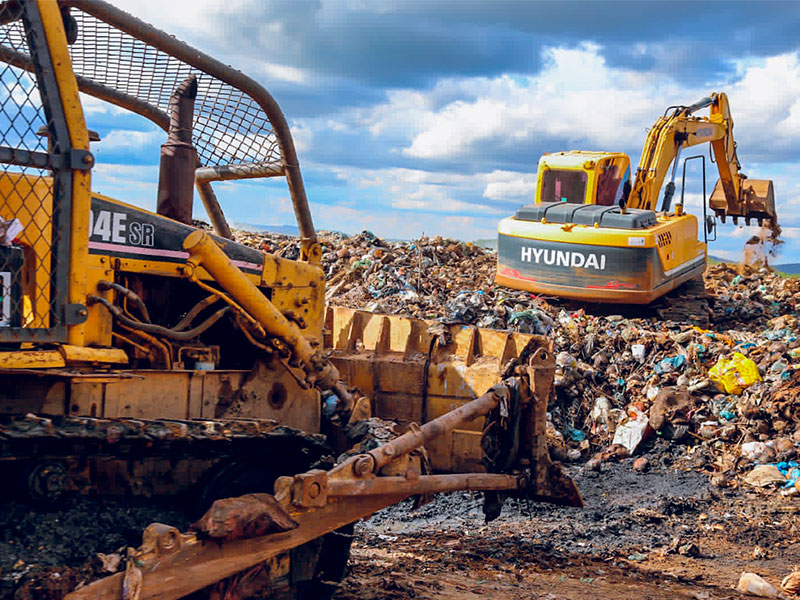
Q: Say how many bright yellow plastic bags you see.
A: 1